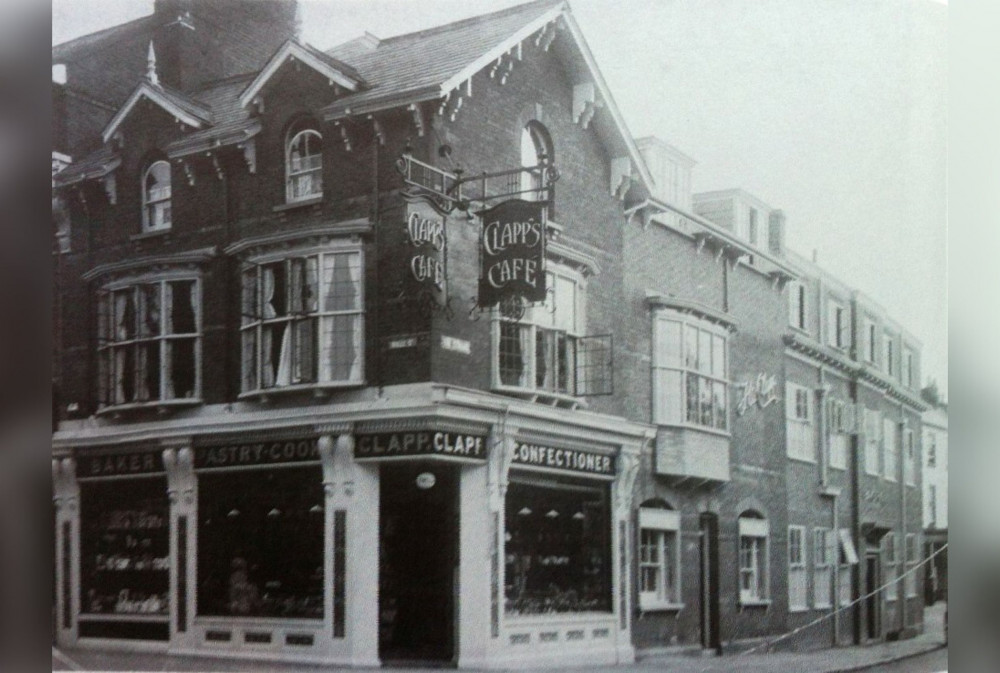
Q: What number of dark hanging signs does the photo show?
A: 2